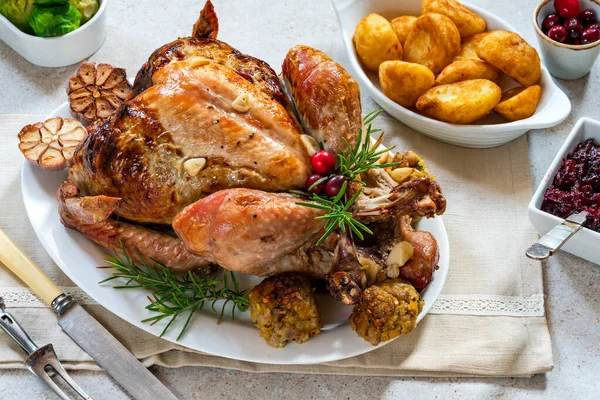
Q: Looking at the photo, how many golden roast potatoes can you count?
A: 10